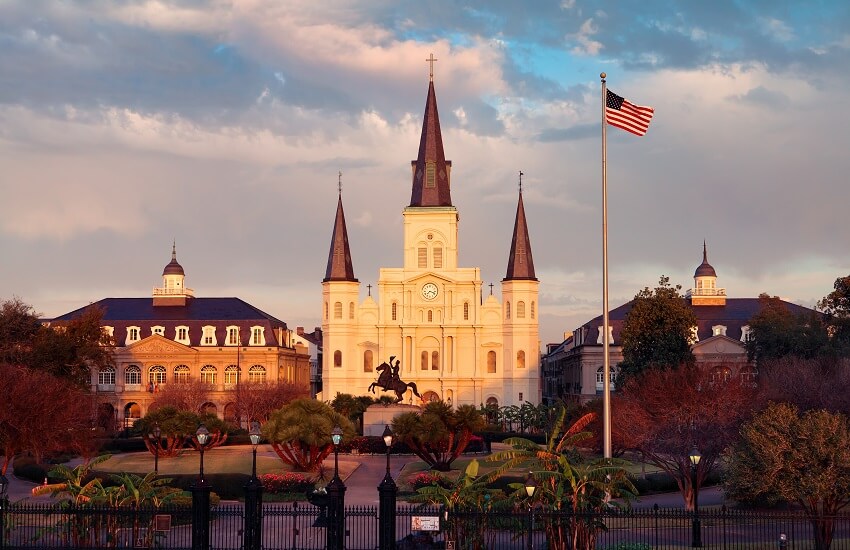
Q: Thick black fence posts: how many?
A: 4